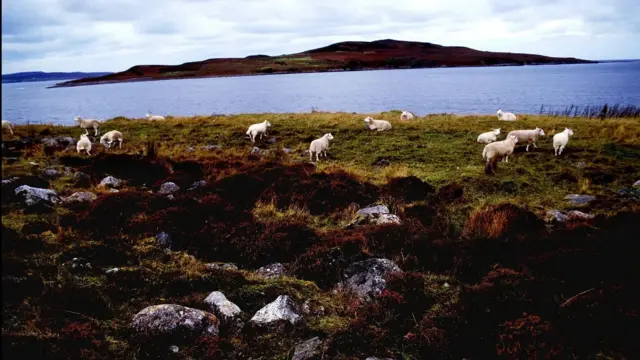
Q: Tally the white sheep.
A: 14